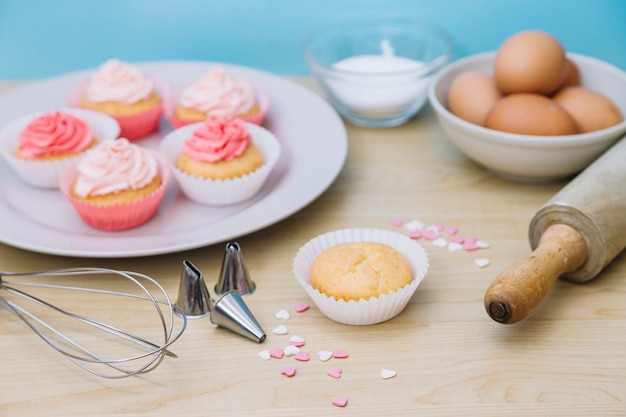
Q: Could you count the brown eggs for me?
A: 5